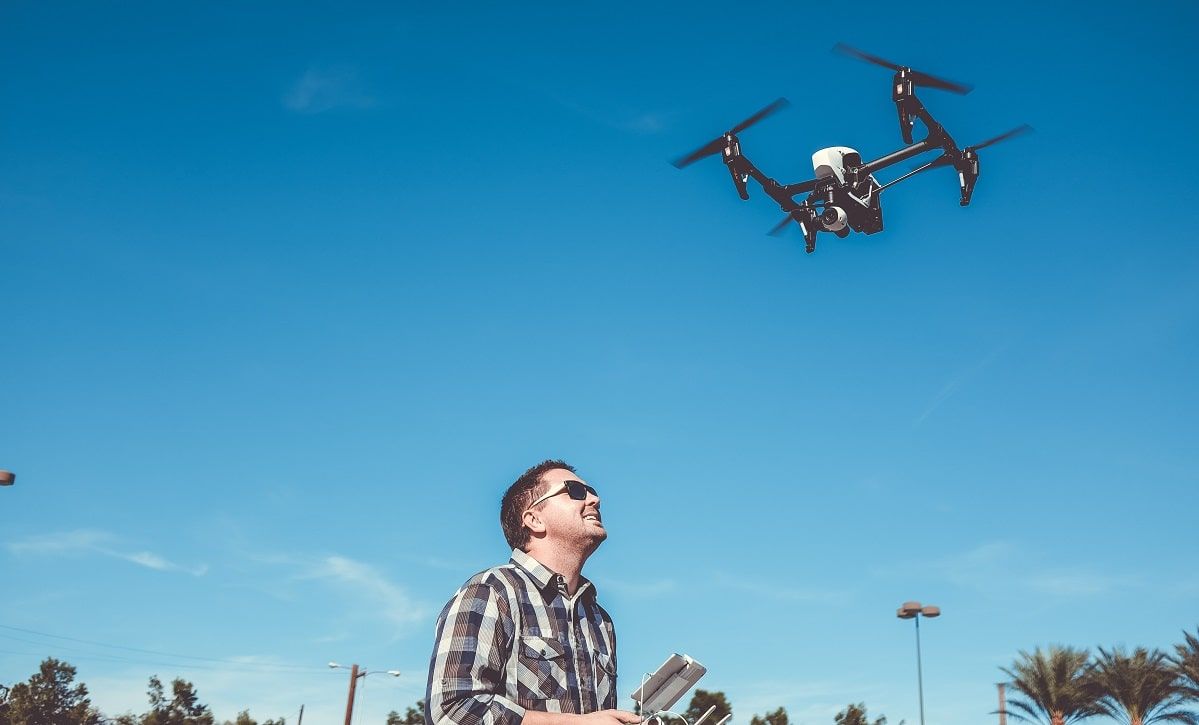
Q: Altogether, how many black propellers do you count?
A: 4